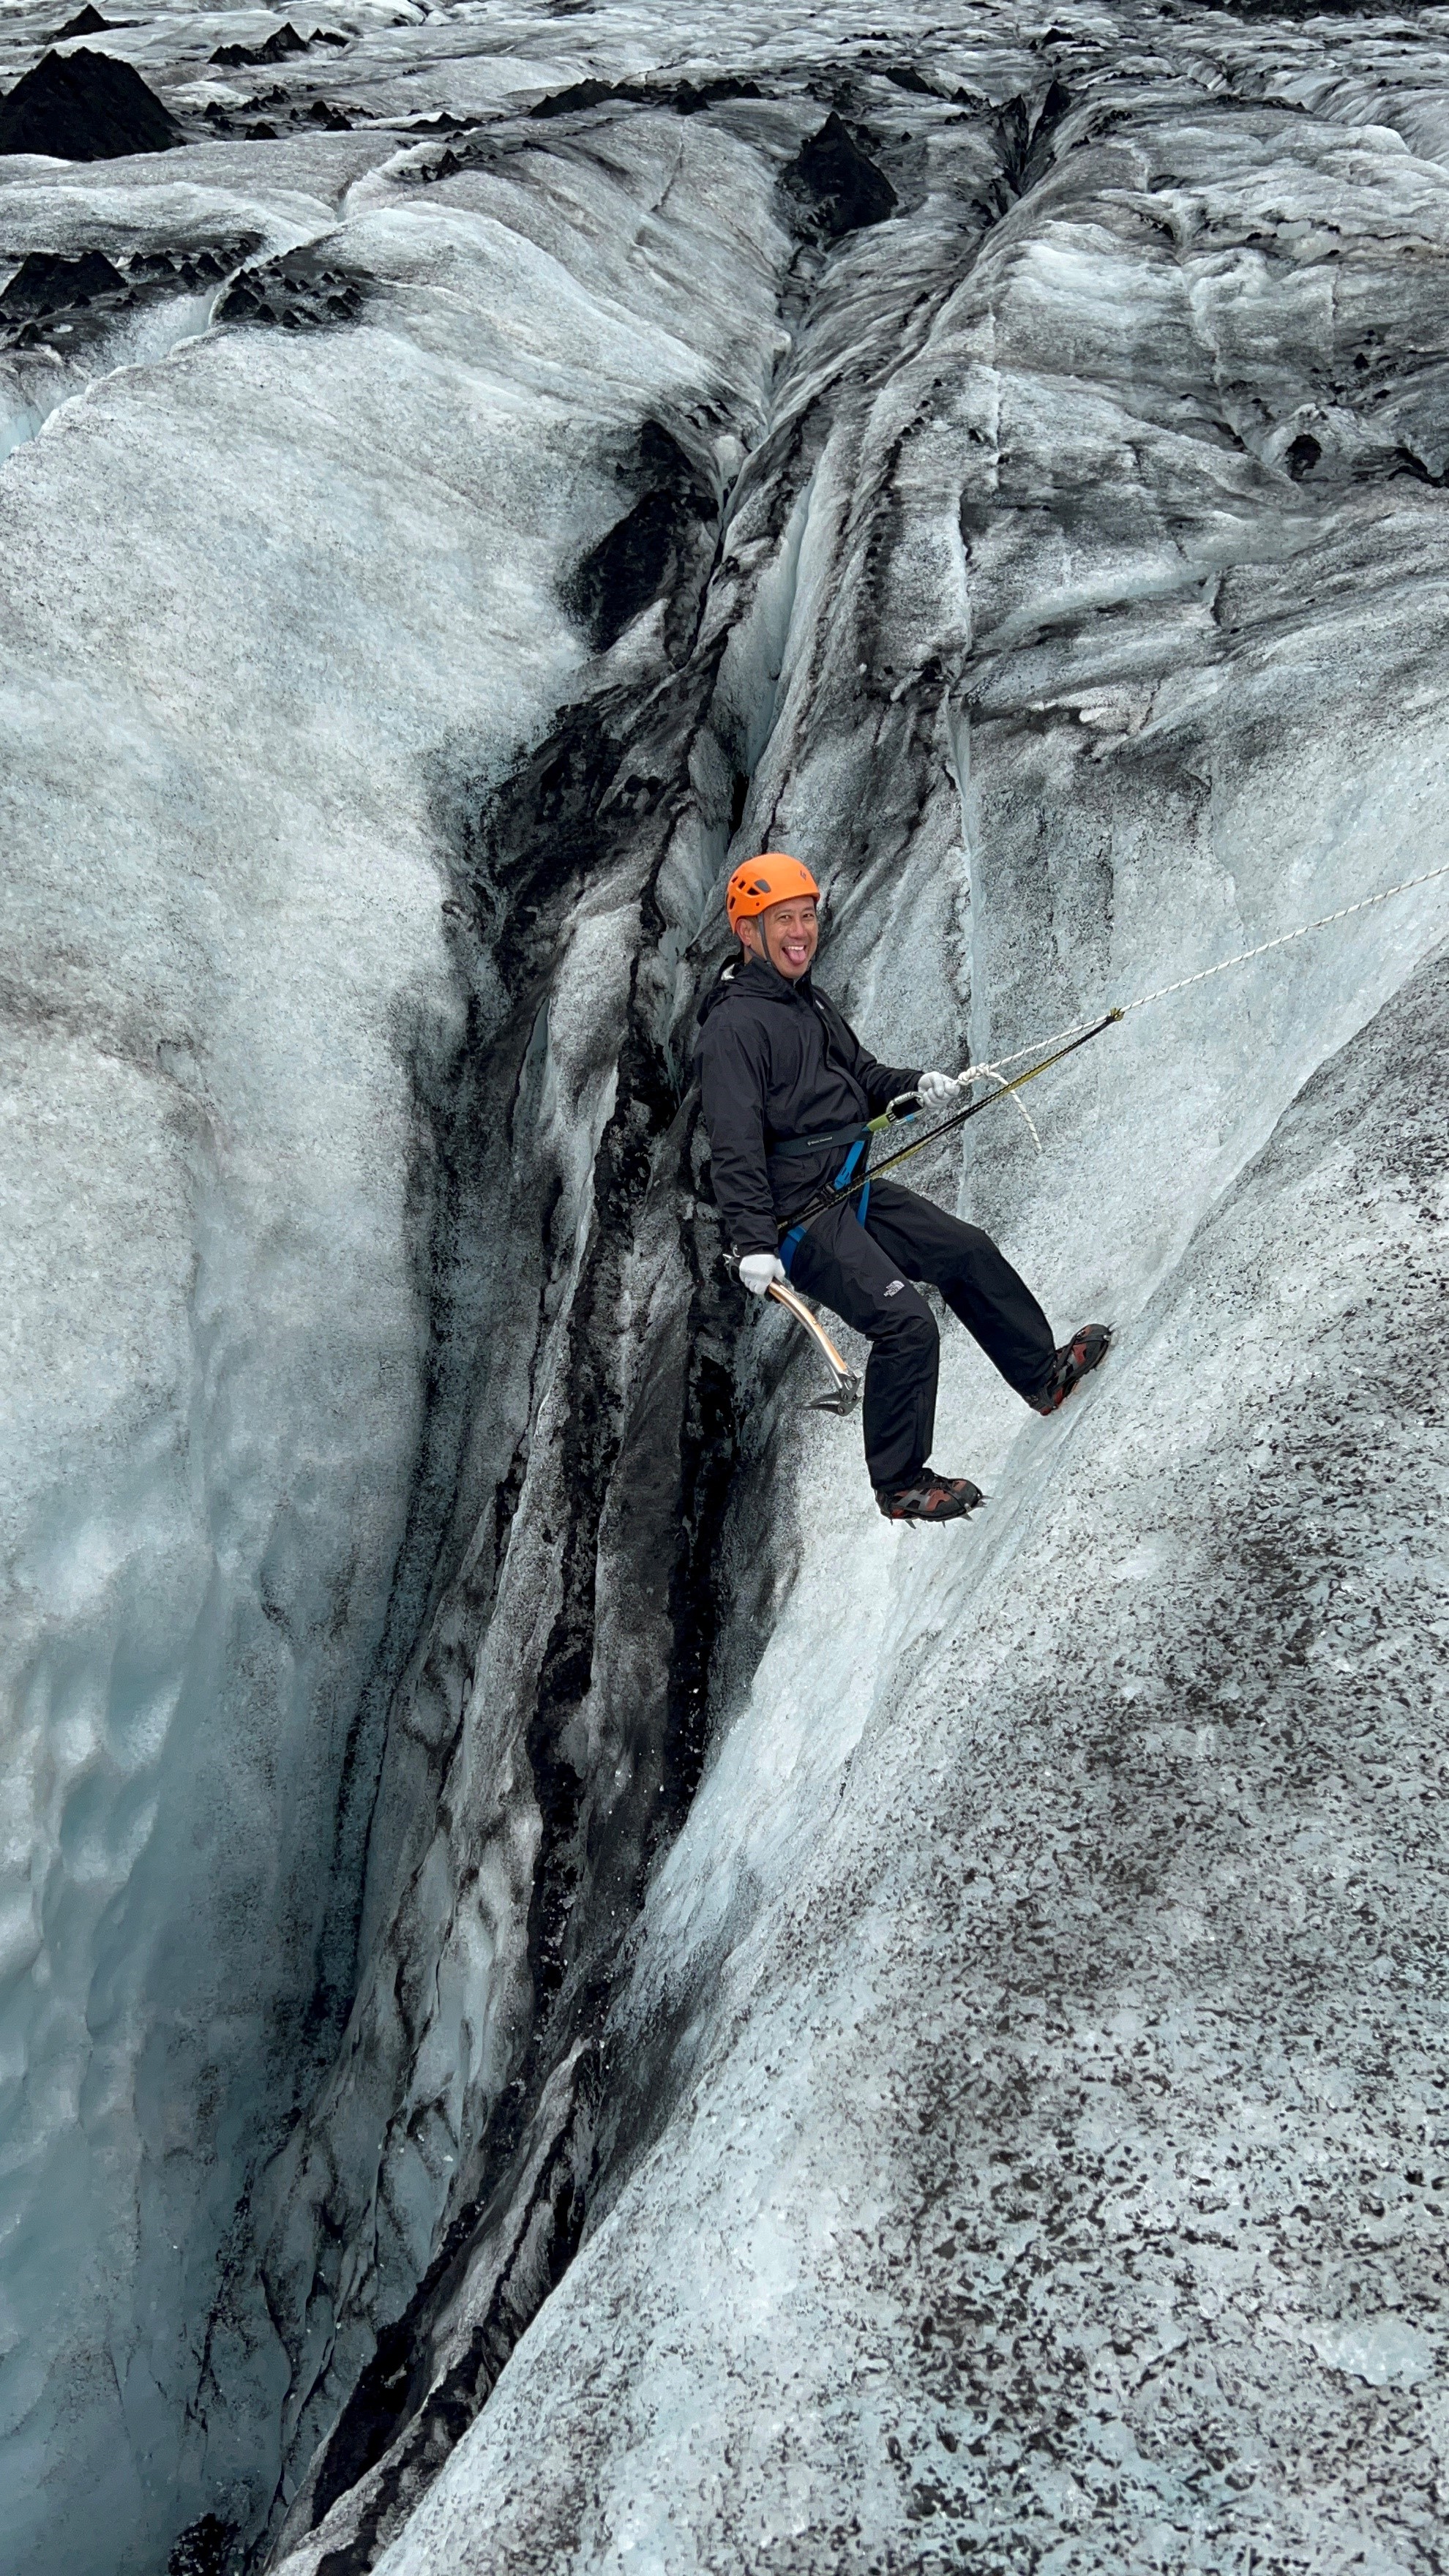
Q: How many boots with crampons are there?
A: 2